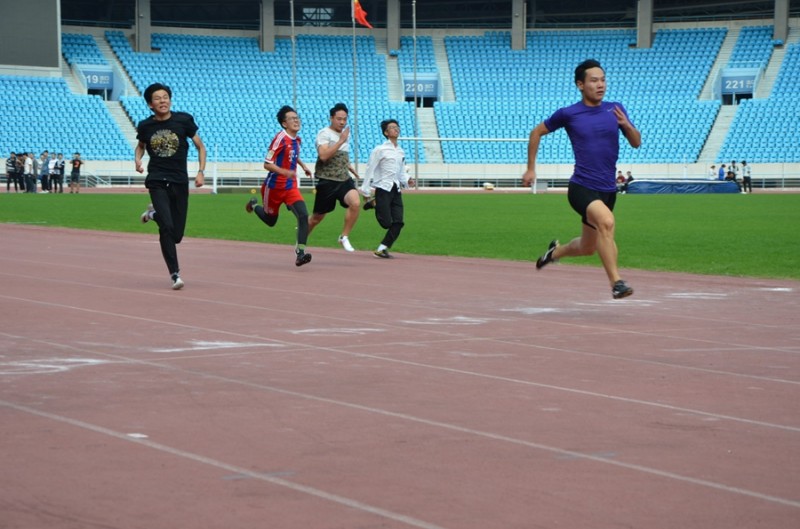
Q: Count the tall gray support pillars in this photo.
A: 6